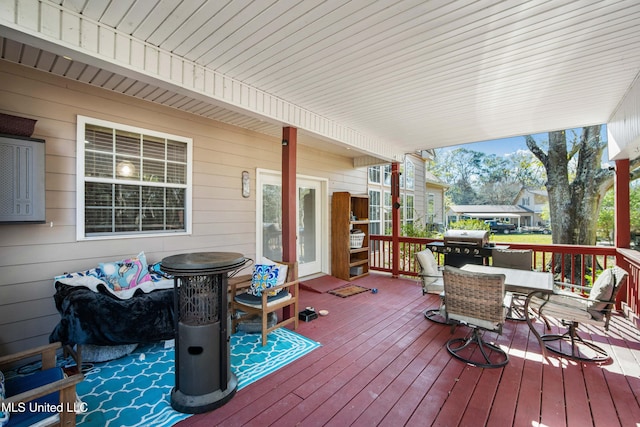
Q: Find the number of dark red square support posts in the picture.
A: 3